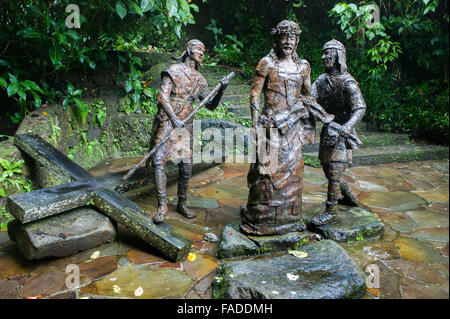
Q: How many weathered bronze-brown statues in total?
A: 3